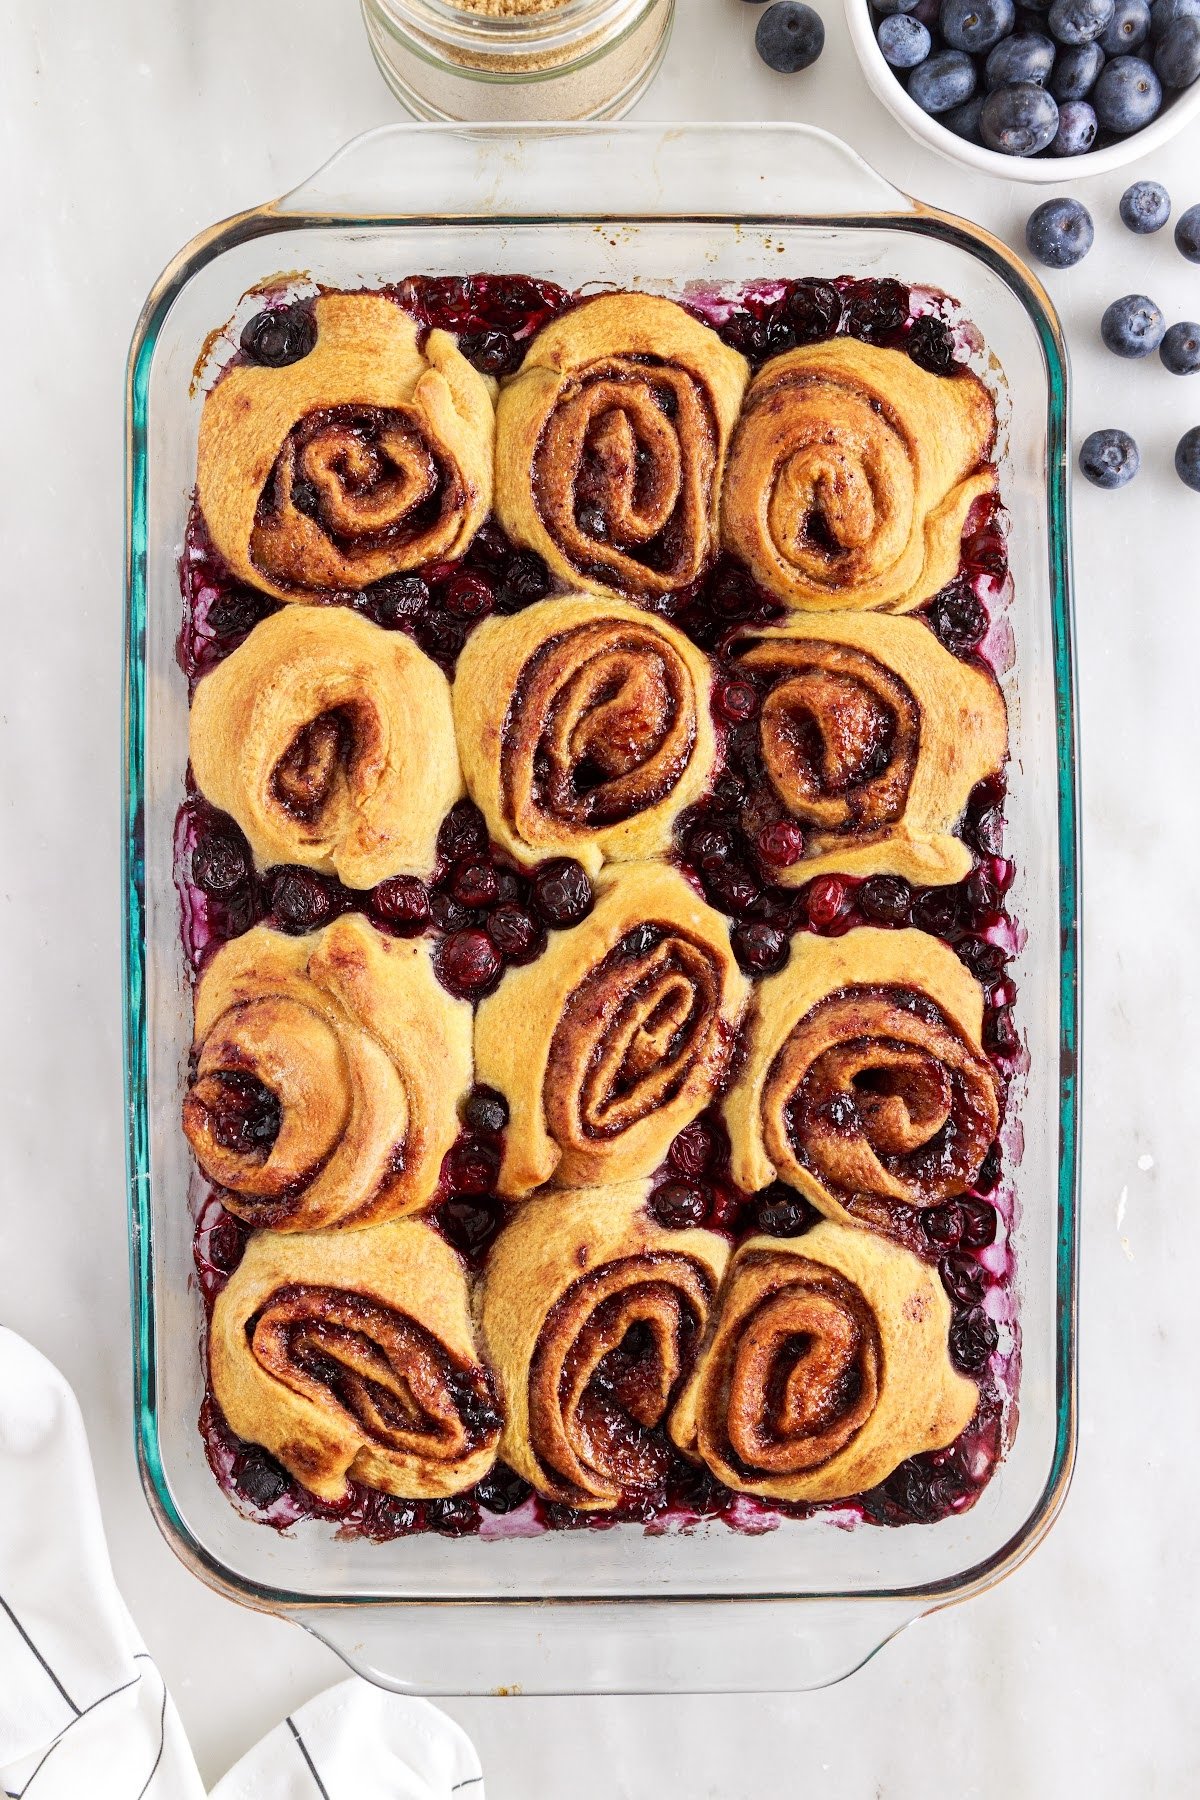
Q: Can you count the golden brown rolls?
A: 12